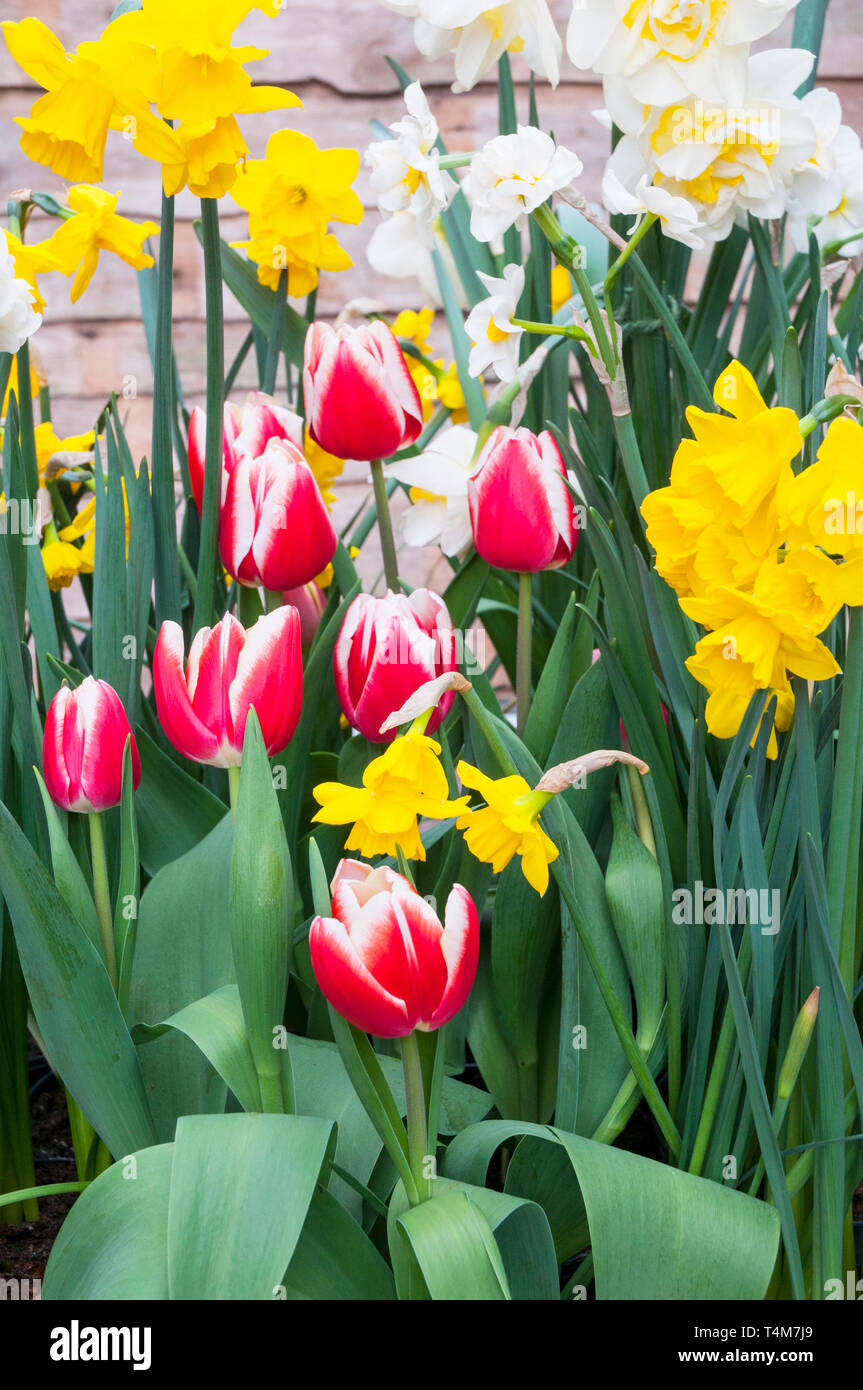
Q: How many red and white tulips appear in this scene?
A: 8